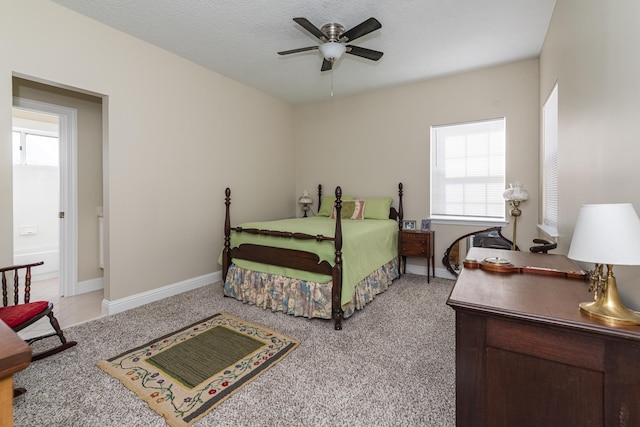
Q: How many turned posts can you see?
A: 4